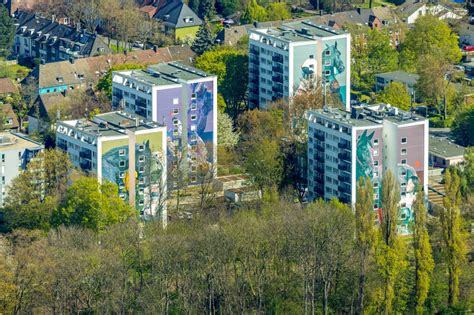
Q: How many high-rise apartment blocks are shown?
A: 4